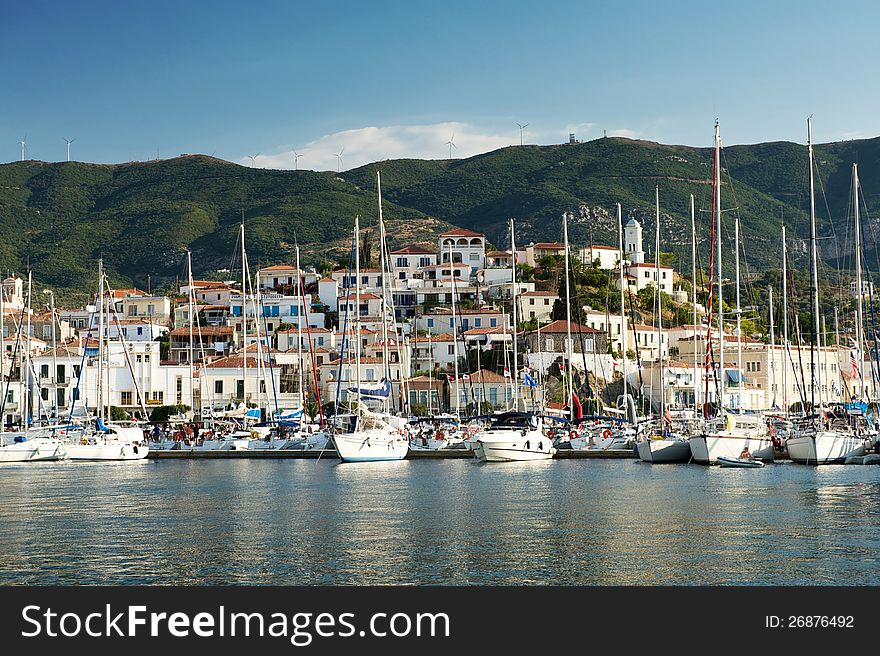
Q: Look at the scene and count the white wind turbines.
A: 7